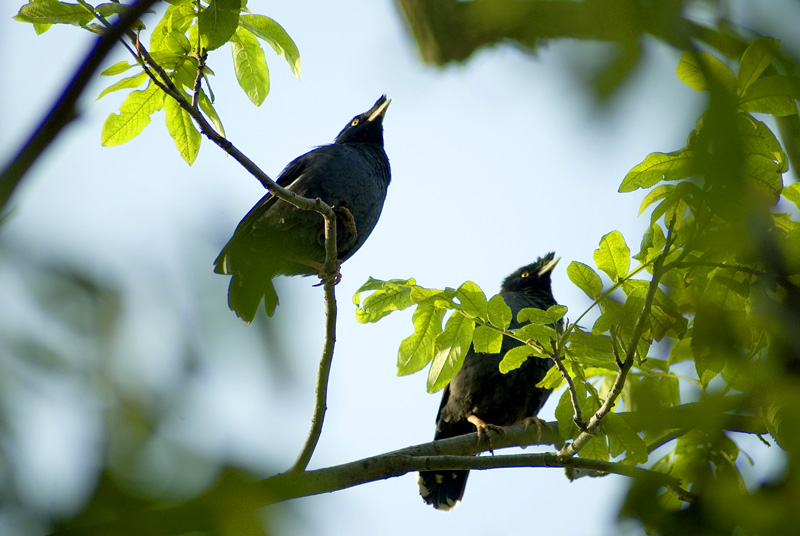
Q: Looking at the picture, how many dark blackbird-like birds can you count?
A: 2